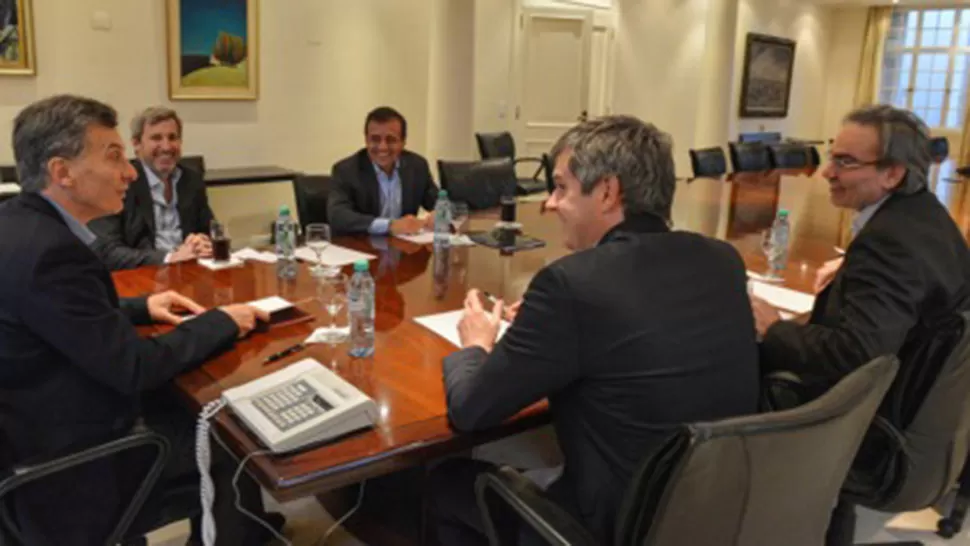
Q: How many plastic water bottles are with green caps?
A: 4